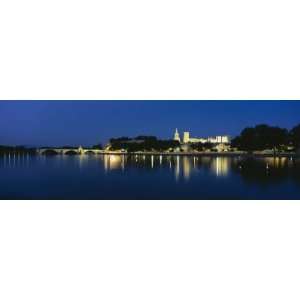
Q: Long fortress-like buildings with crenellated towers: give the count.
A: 1